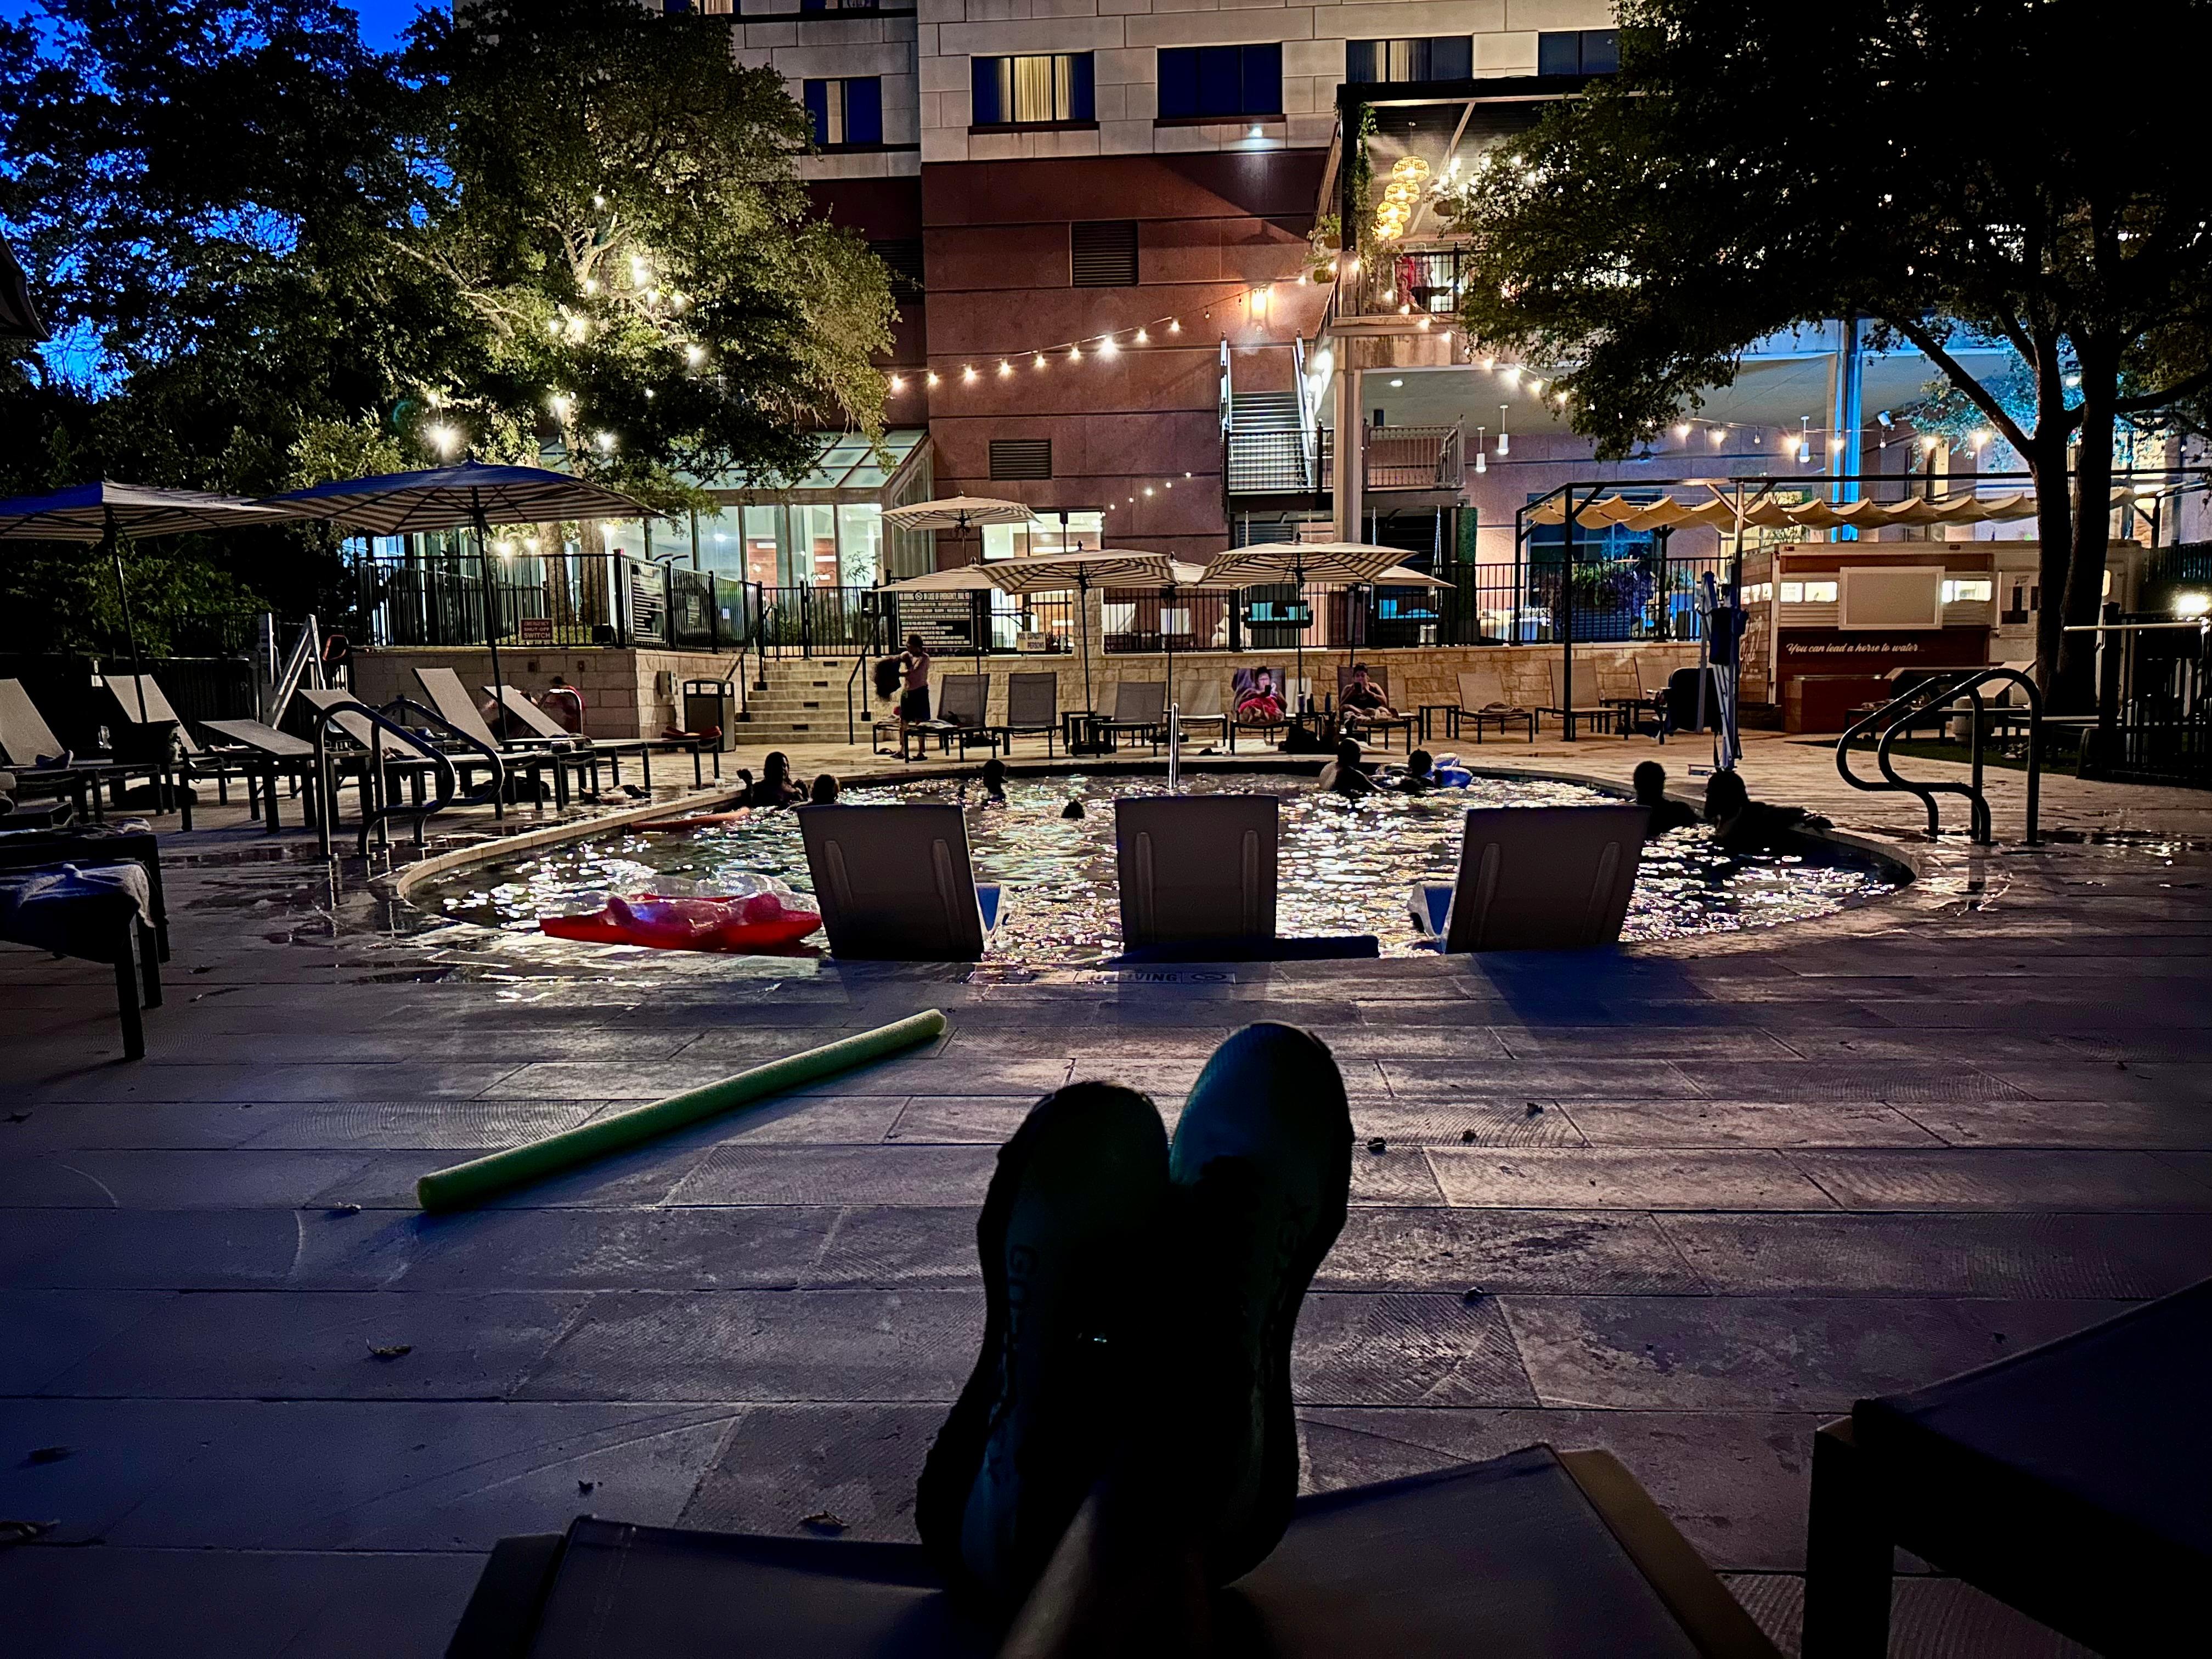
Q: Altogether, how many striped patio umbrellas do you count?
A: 8